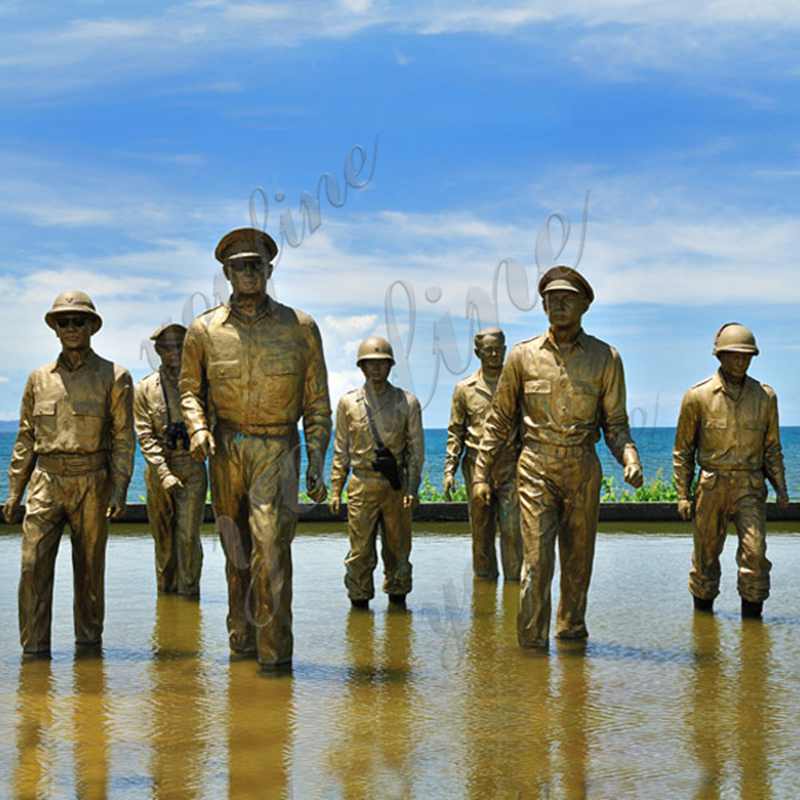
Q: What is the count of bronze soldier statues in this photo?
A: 7